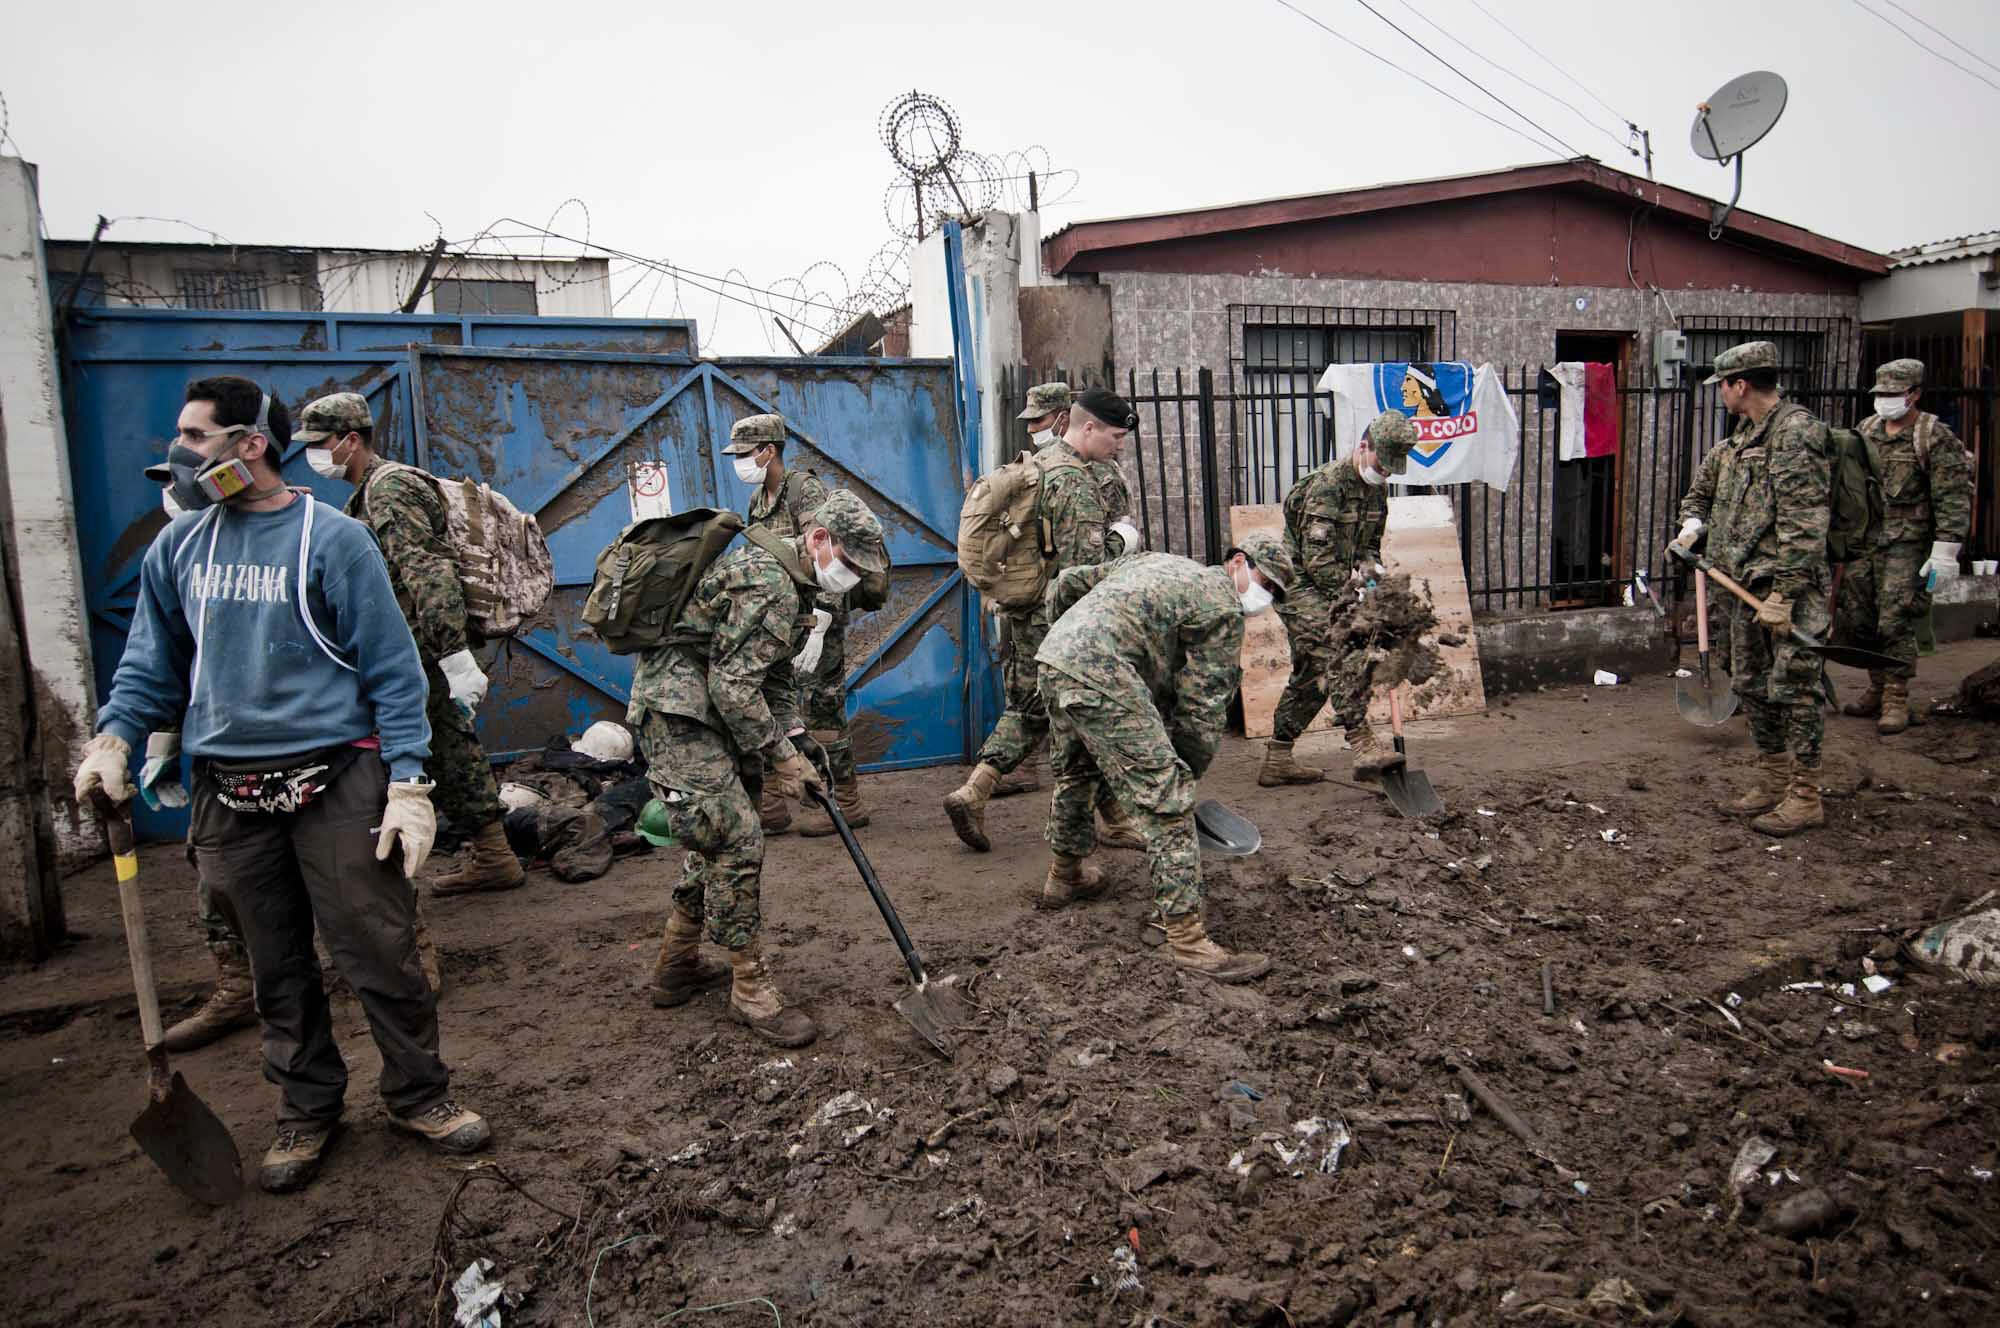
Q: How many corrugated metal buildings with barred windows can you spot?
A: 1